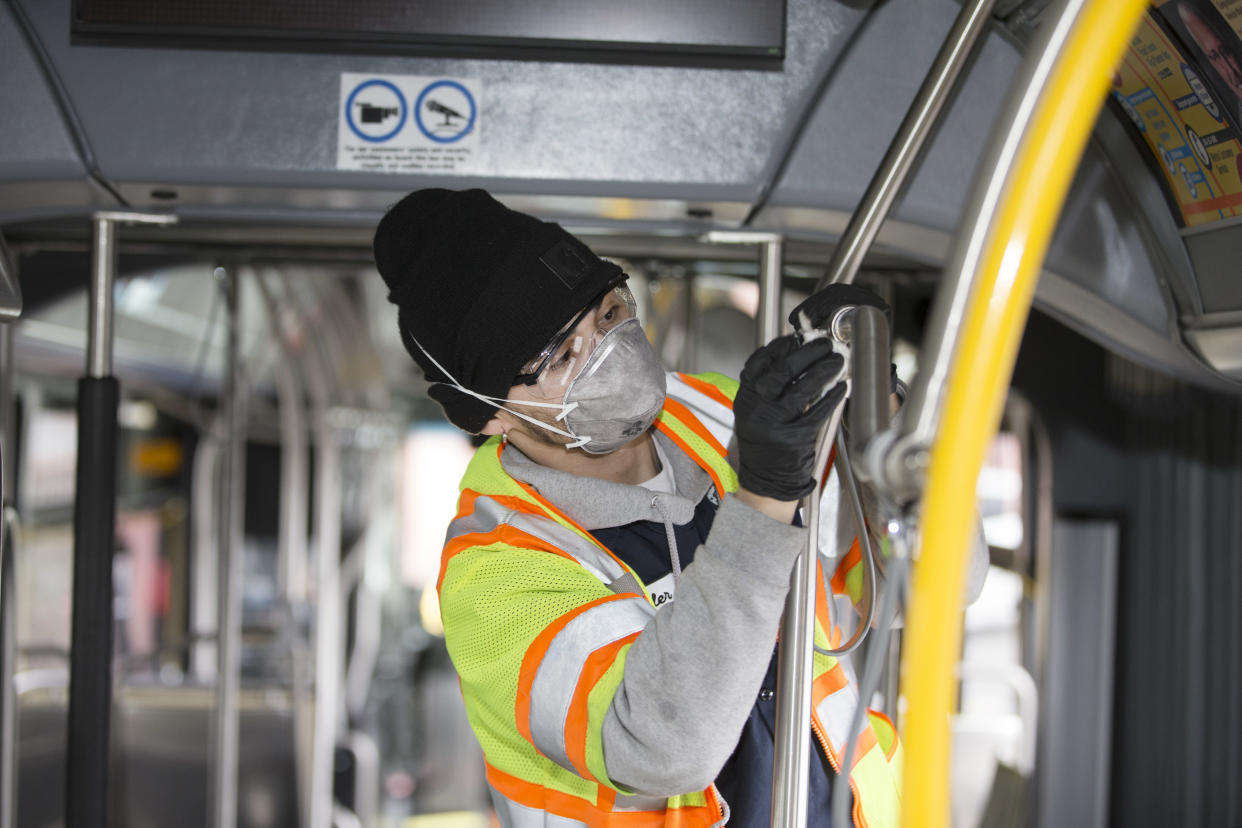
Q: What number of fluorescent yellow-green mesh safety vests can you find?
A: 1